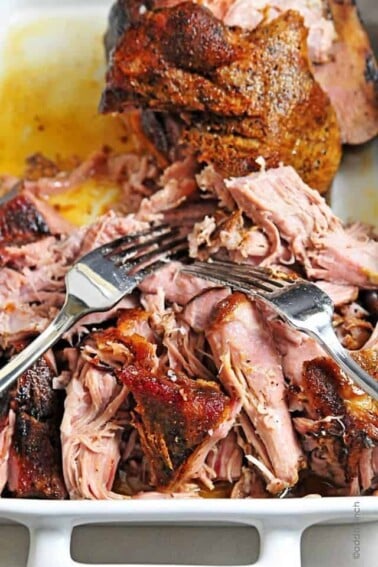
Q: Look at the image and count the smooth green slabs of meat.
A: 0